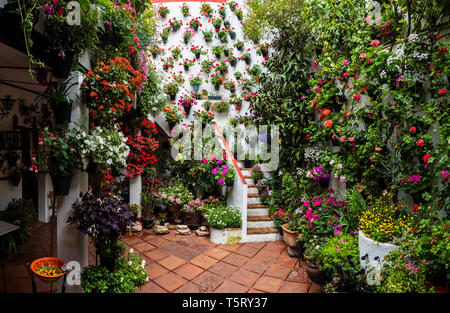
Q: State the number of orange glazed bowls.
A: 1